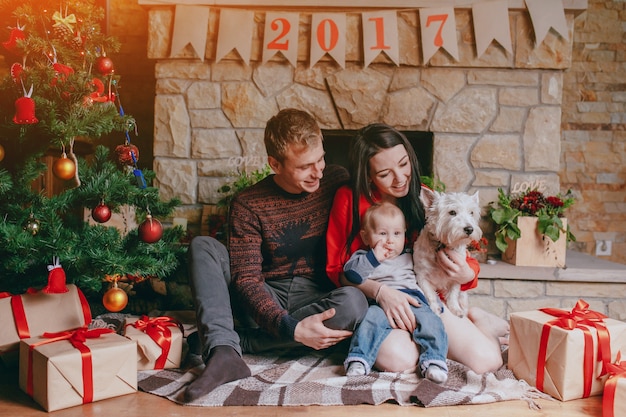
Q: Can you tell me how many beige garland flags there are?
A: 8